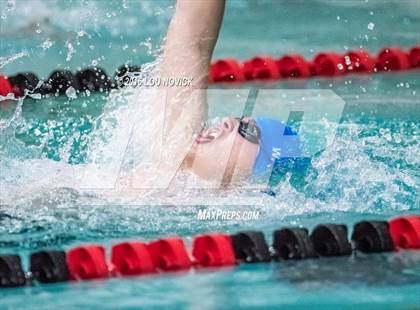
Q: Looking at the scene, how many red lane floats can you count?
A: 13